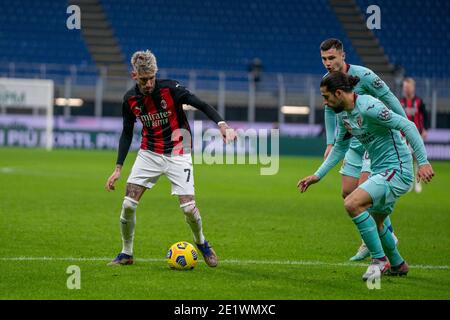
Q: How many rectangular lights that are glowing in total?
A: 3